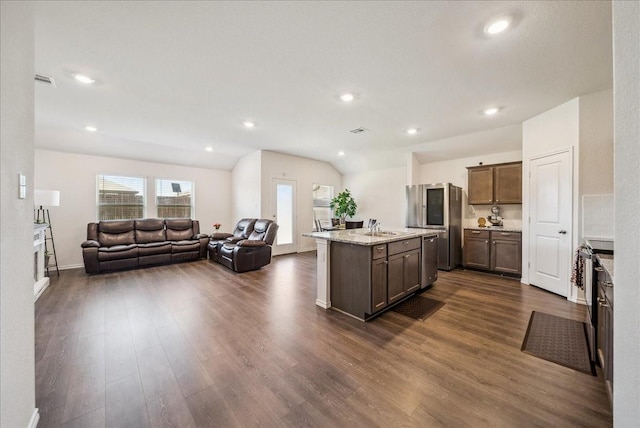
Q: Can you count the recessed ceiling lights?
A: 9